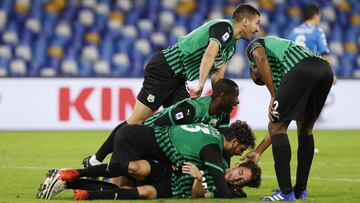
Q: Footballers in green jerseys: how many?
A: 5